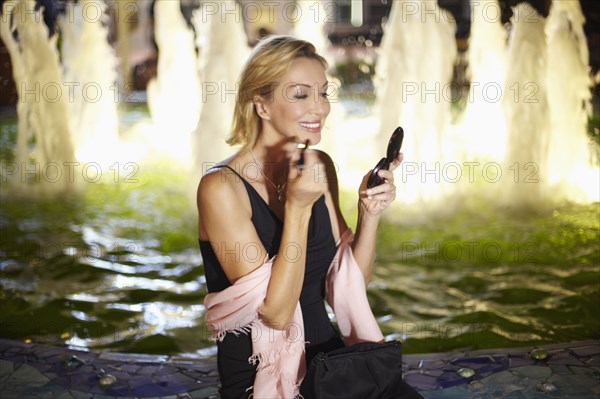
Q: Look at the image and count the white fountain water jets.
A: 9